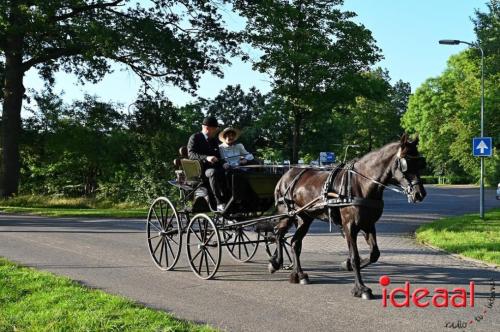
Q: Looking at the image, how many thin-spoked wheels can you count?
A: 4